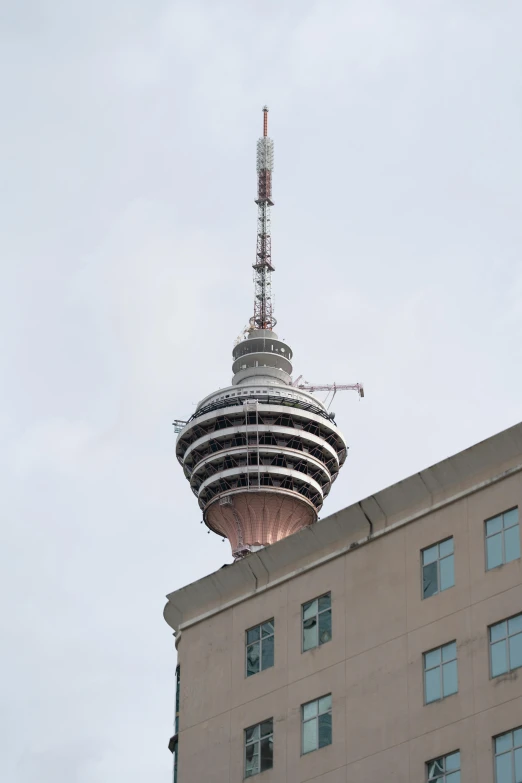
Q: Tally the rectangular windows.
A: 10